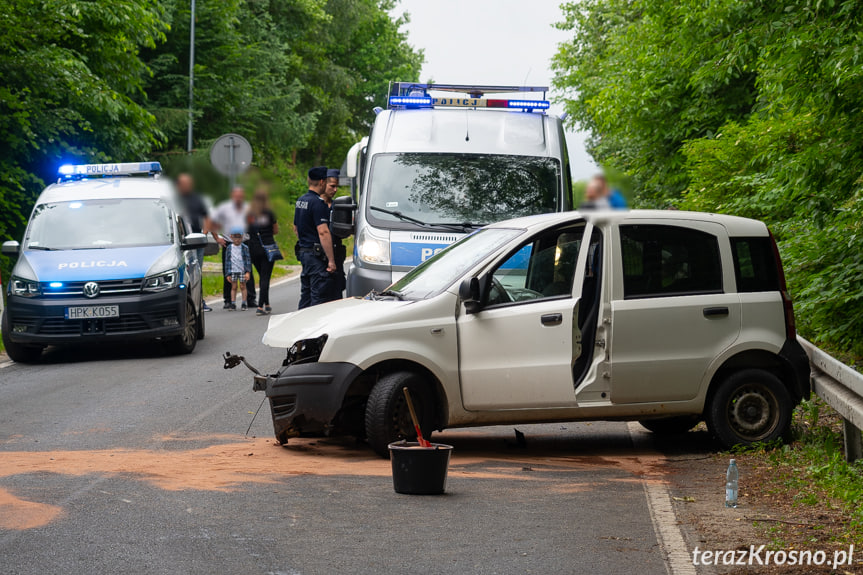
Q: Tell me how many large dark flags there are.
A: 0